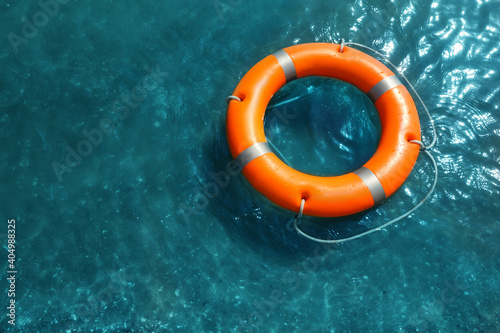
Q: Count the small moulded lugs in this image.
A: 4